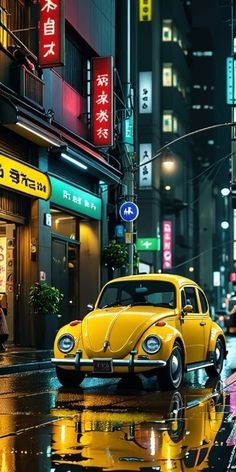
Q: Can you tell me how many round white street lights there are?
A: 2